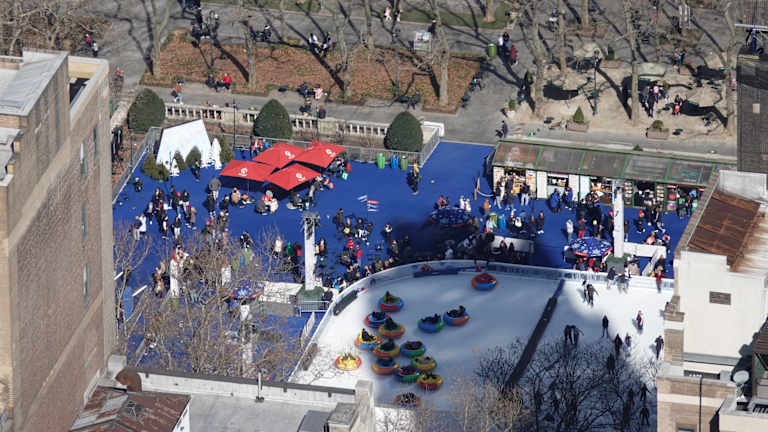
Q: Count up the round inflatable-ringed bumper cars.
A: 15